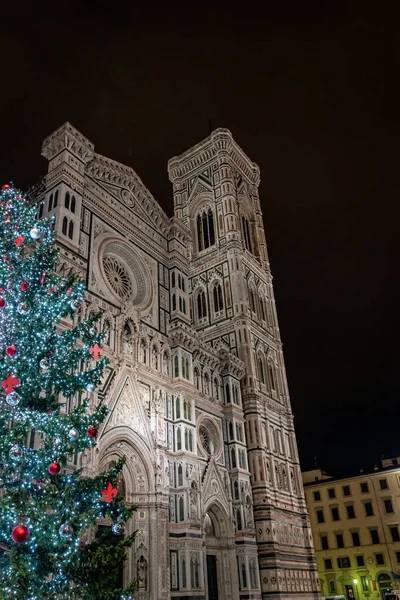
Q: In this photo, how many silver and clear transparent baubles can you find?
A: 11